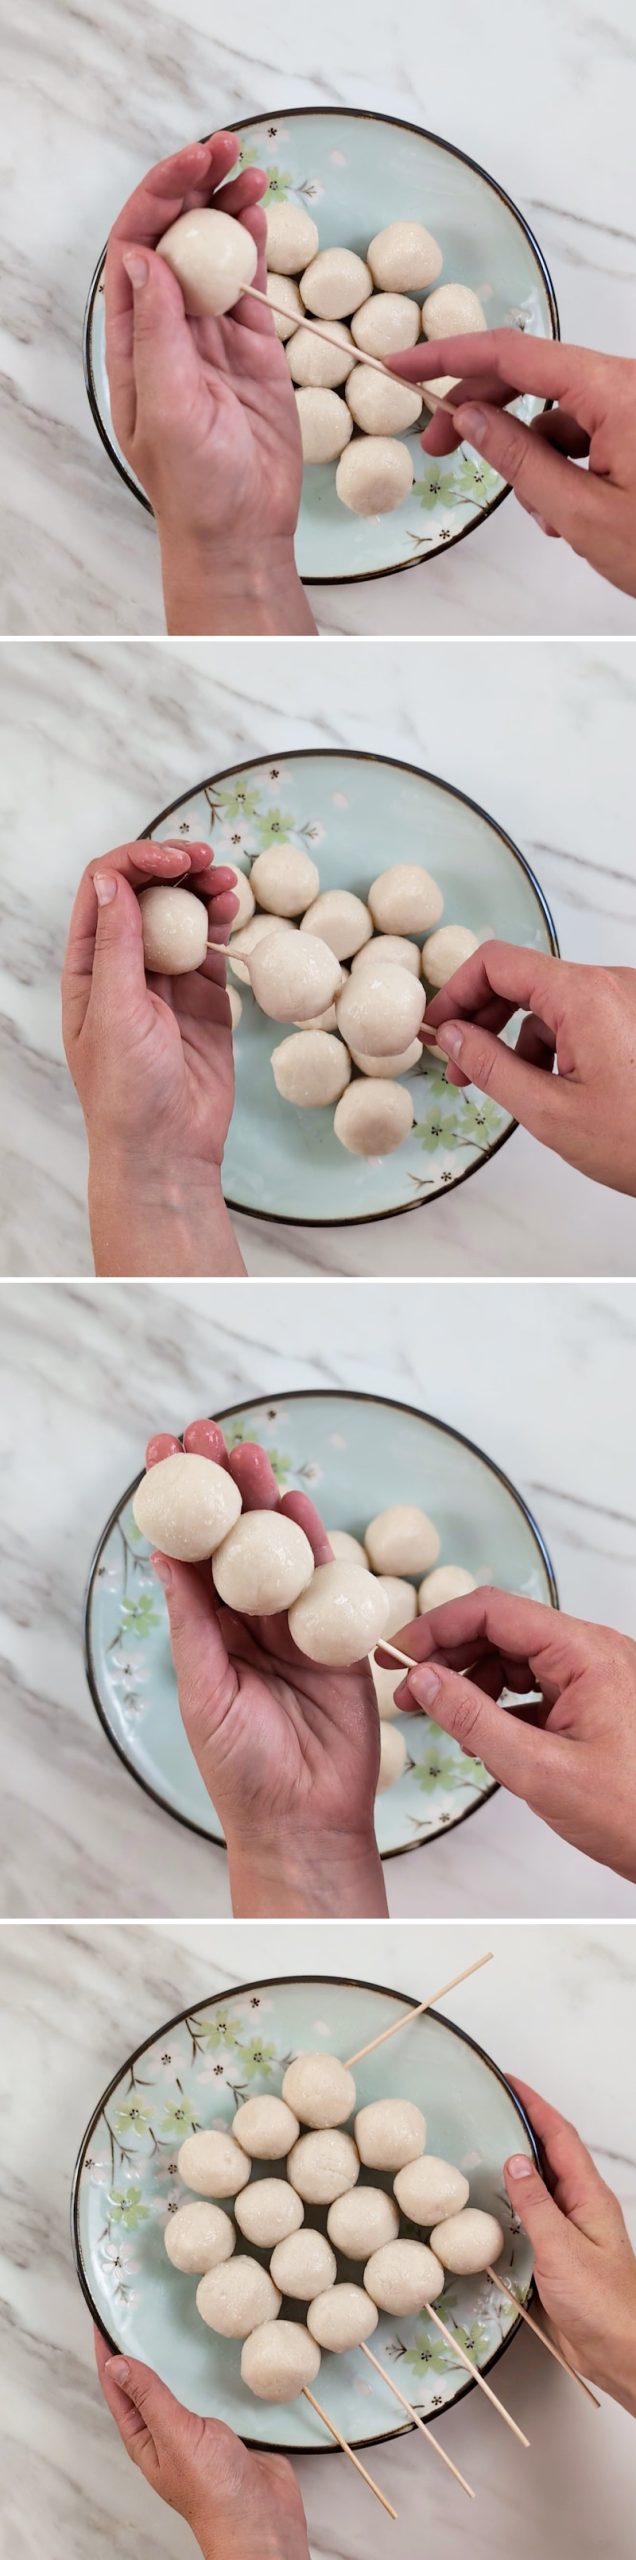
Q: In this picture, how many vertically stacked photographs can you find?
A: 4